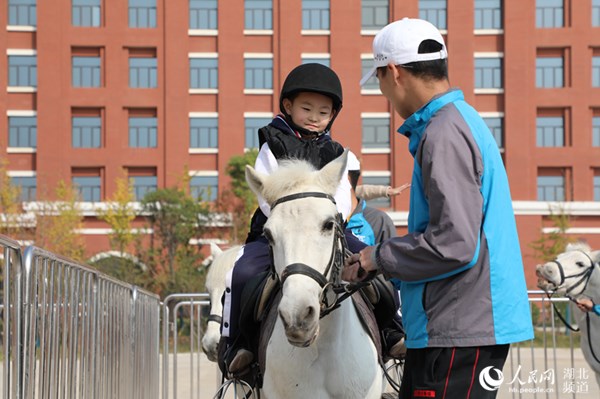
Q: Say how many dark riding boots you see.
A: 2